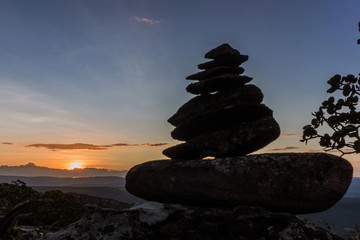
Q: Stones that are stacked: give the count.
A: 8